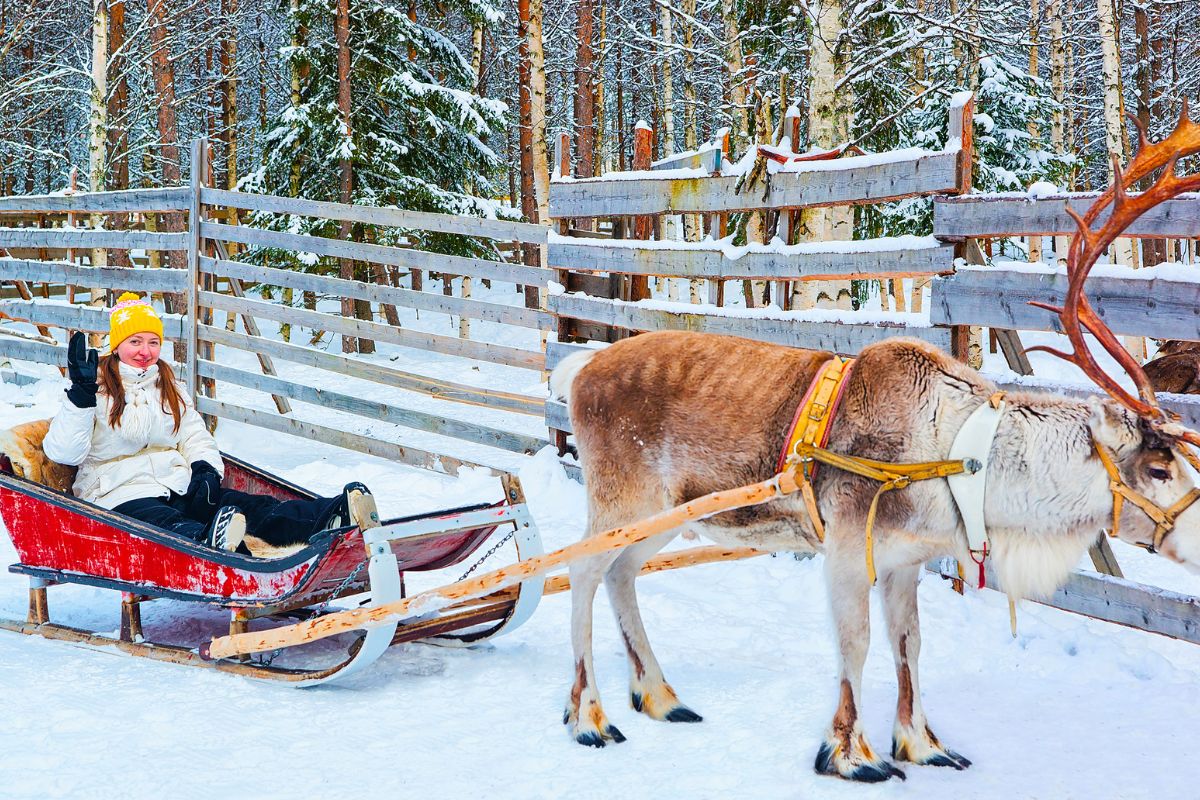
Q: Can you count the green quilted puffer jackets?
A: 0